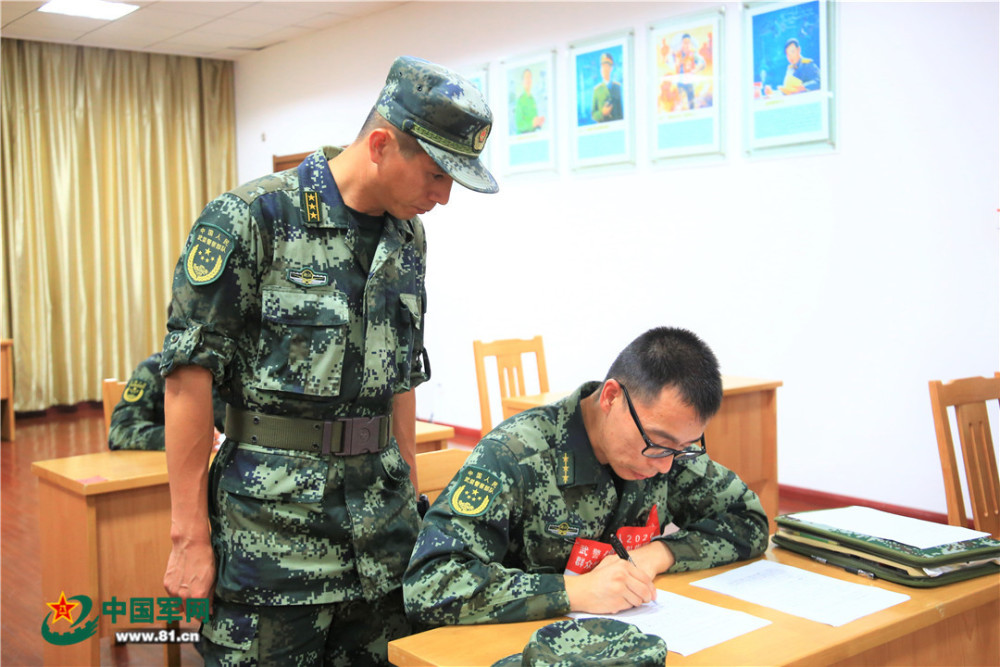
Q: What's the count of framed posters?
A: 5